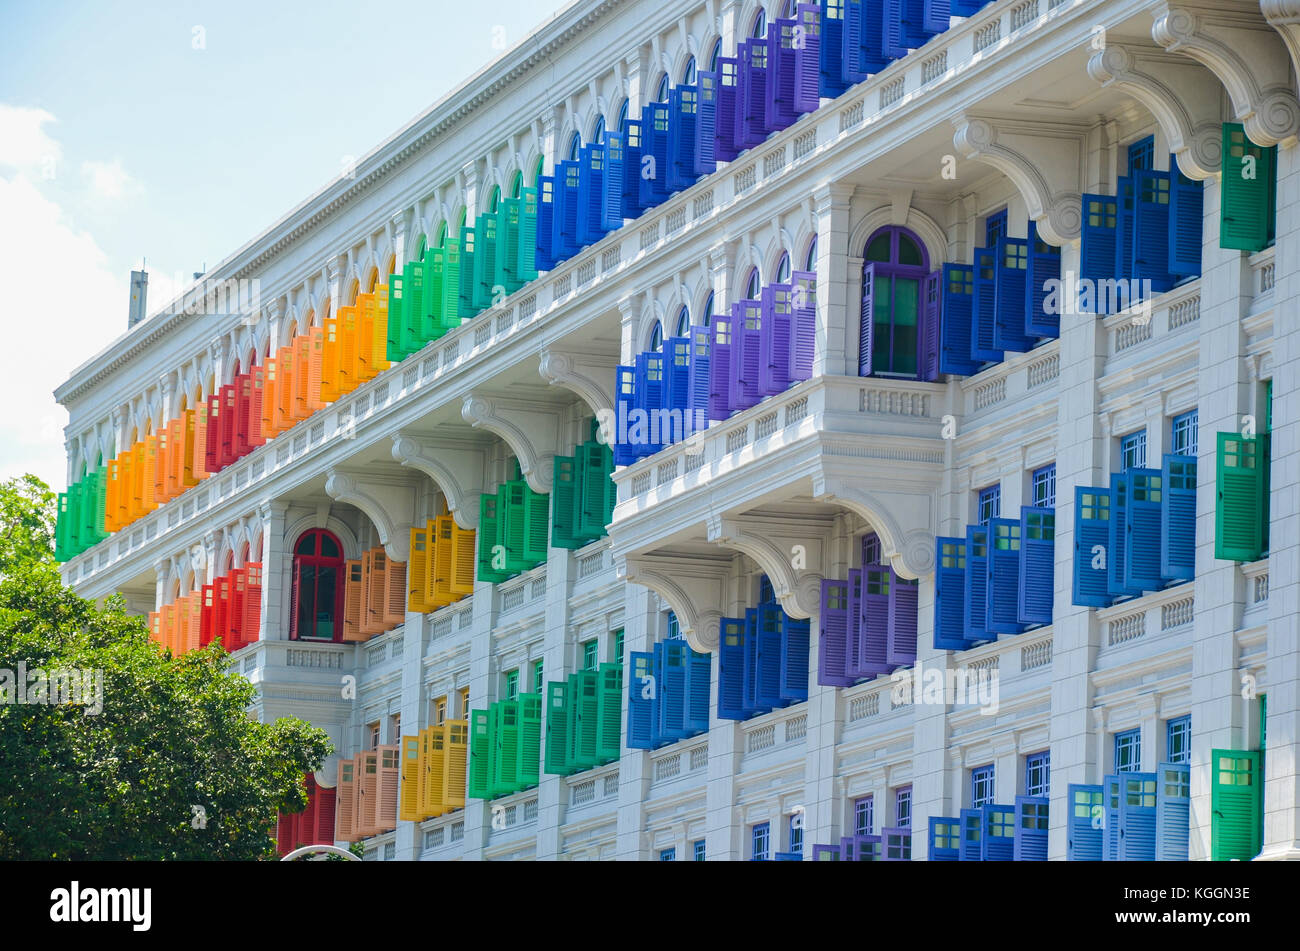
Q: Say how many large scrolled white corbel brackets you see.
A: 11